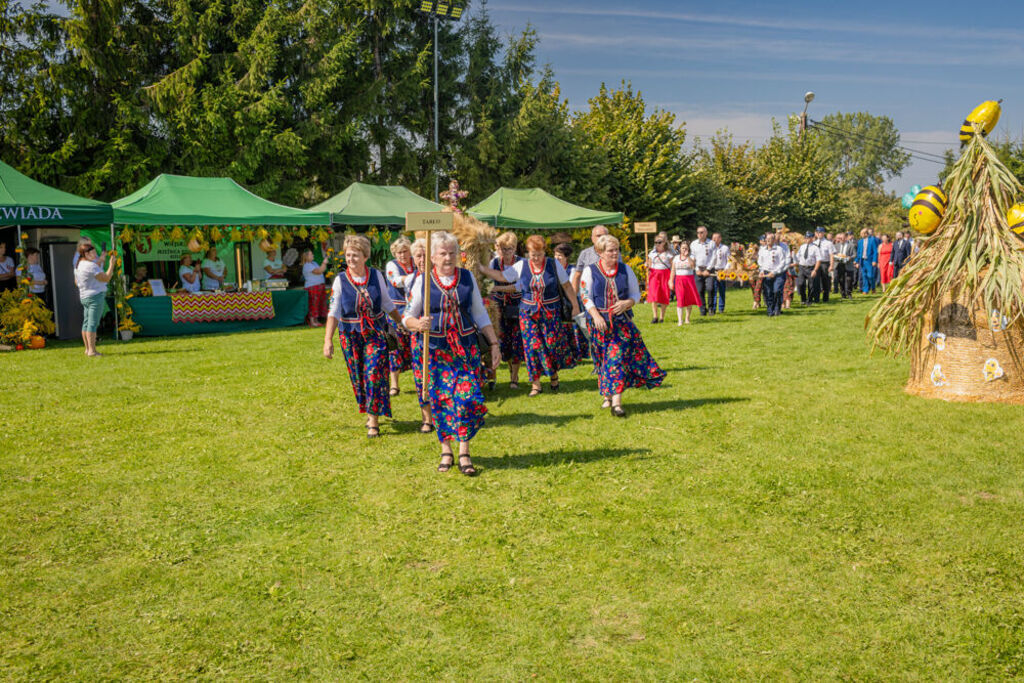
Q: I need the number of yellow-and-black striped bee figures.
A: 3